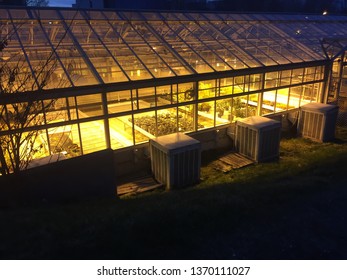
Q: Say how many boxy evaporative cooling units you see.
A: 3